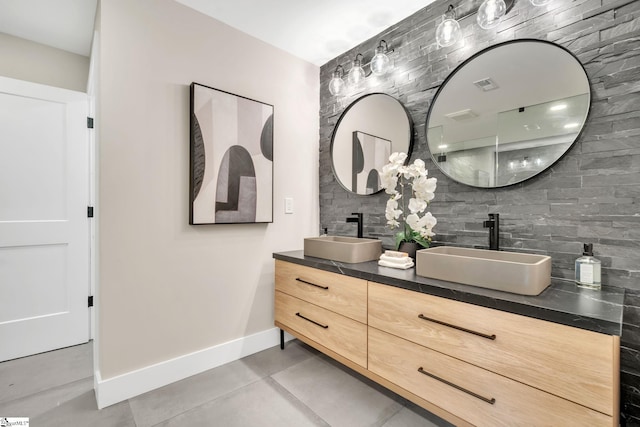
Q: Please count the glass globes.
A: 6